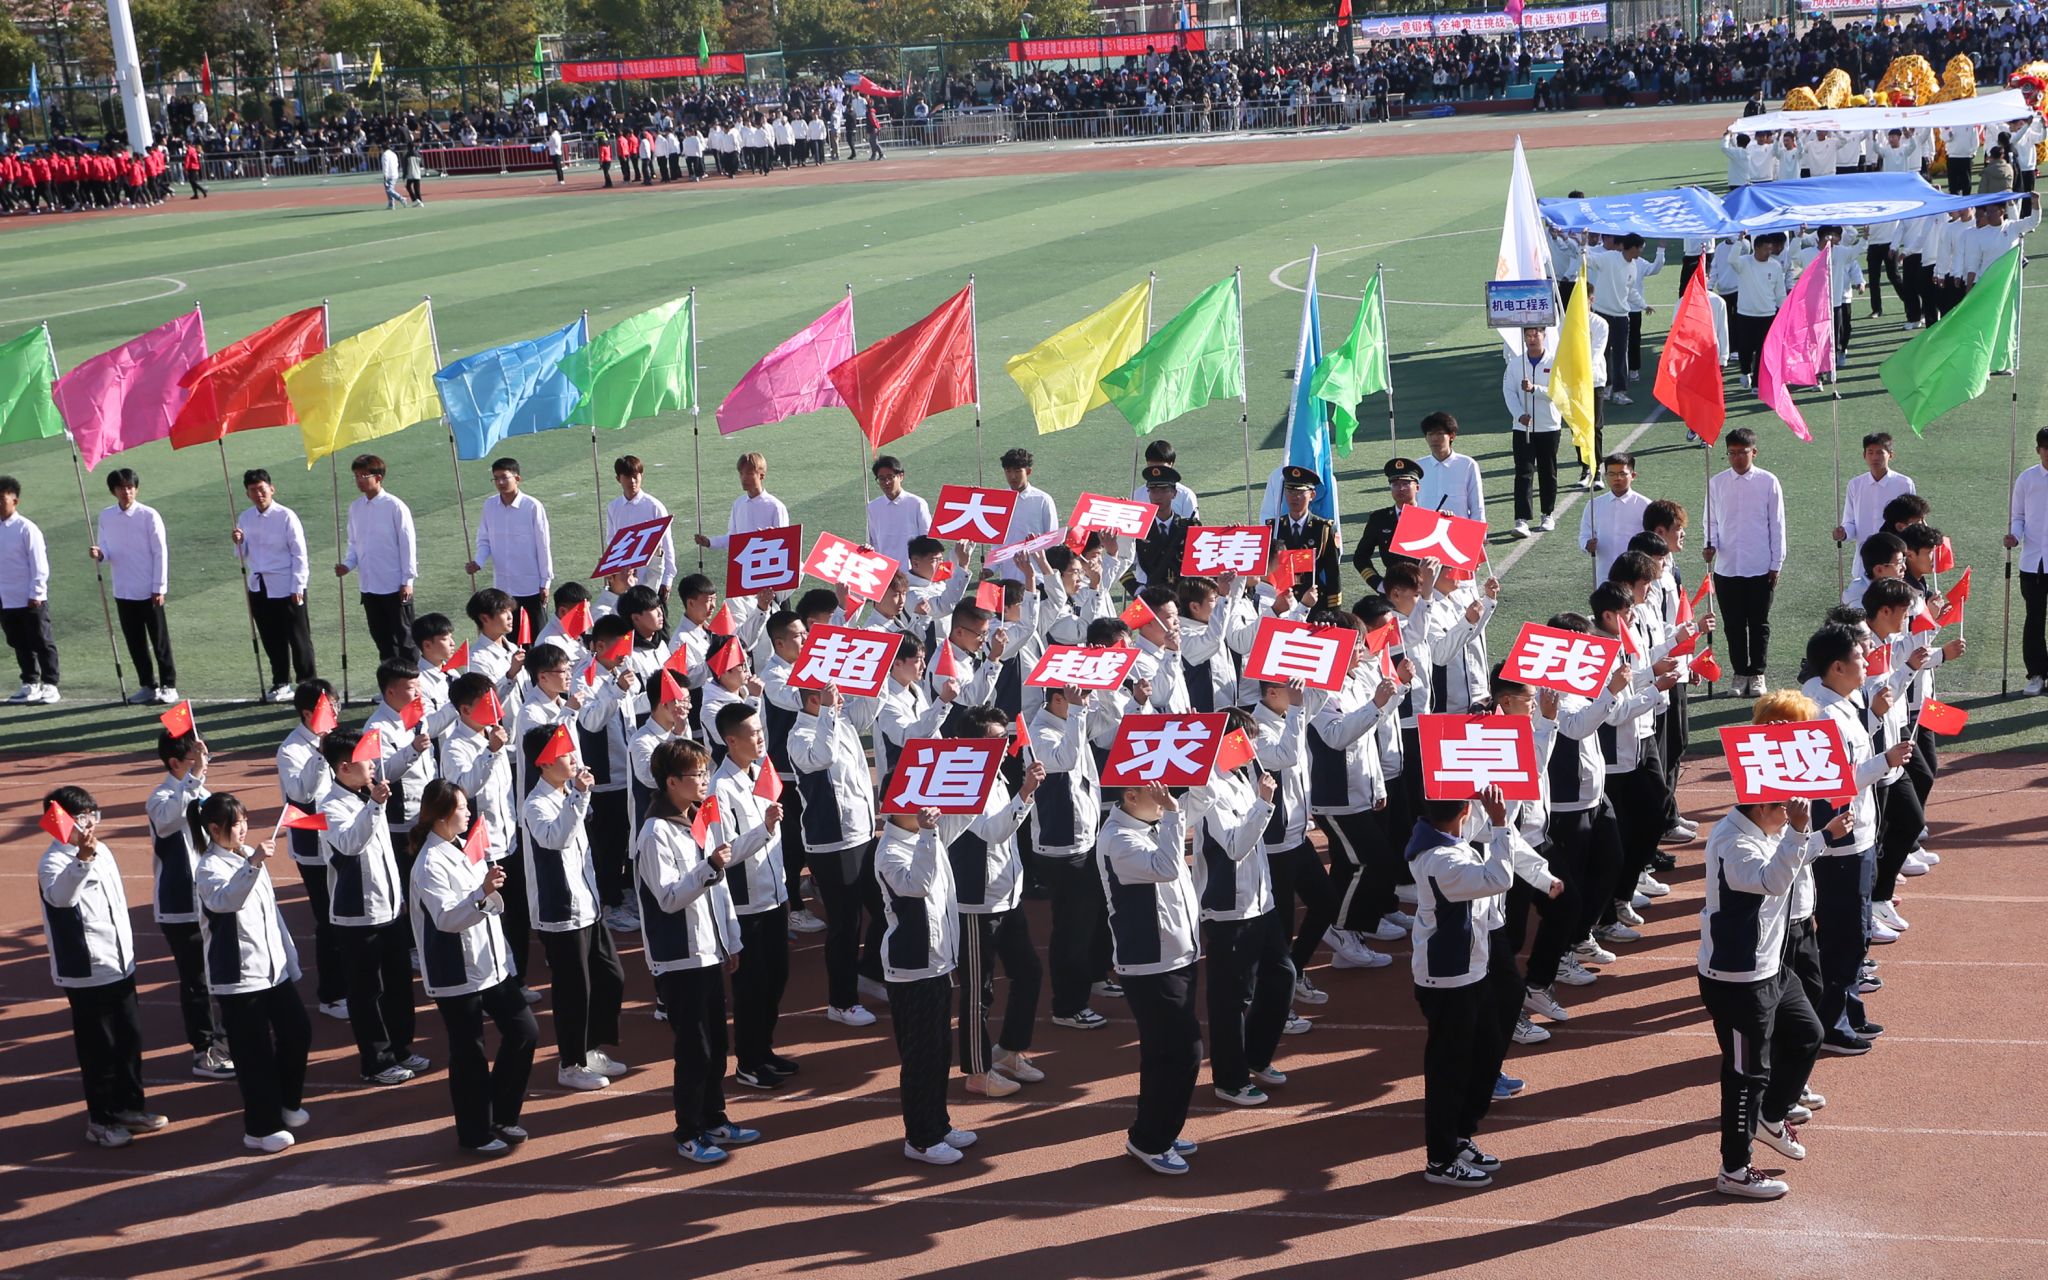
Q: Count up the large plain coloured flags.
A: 15